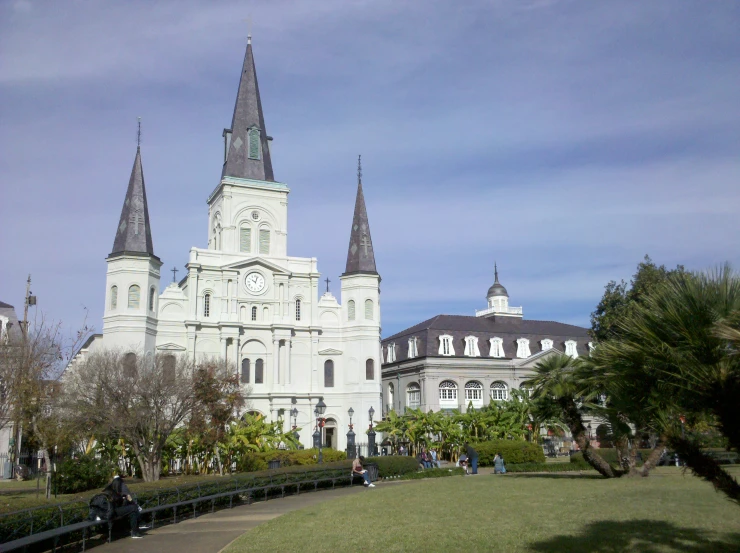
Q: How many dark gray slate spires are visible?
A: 3